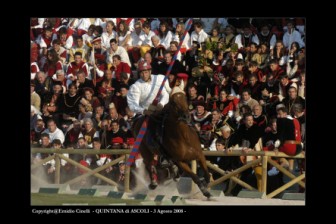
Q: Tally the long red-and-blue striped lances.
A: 1